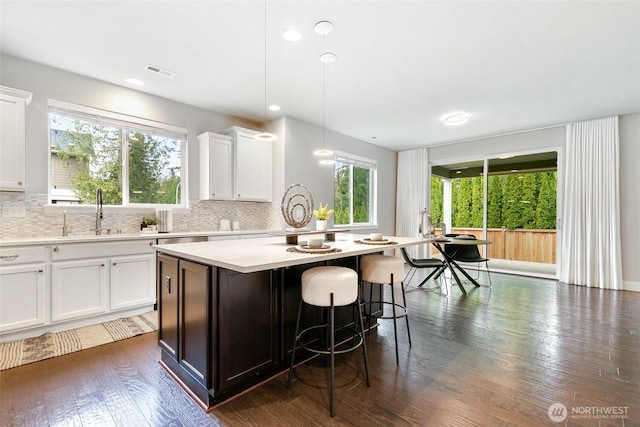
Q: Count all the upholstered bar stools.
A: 2